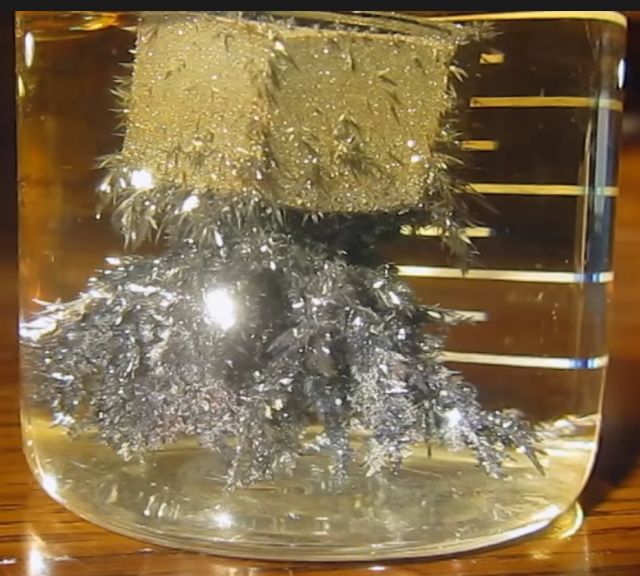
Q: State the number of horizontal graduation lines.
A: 8